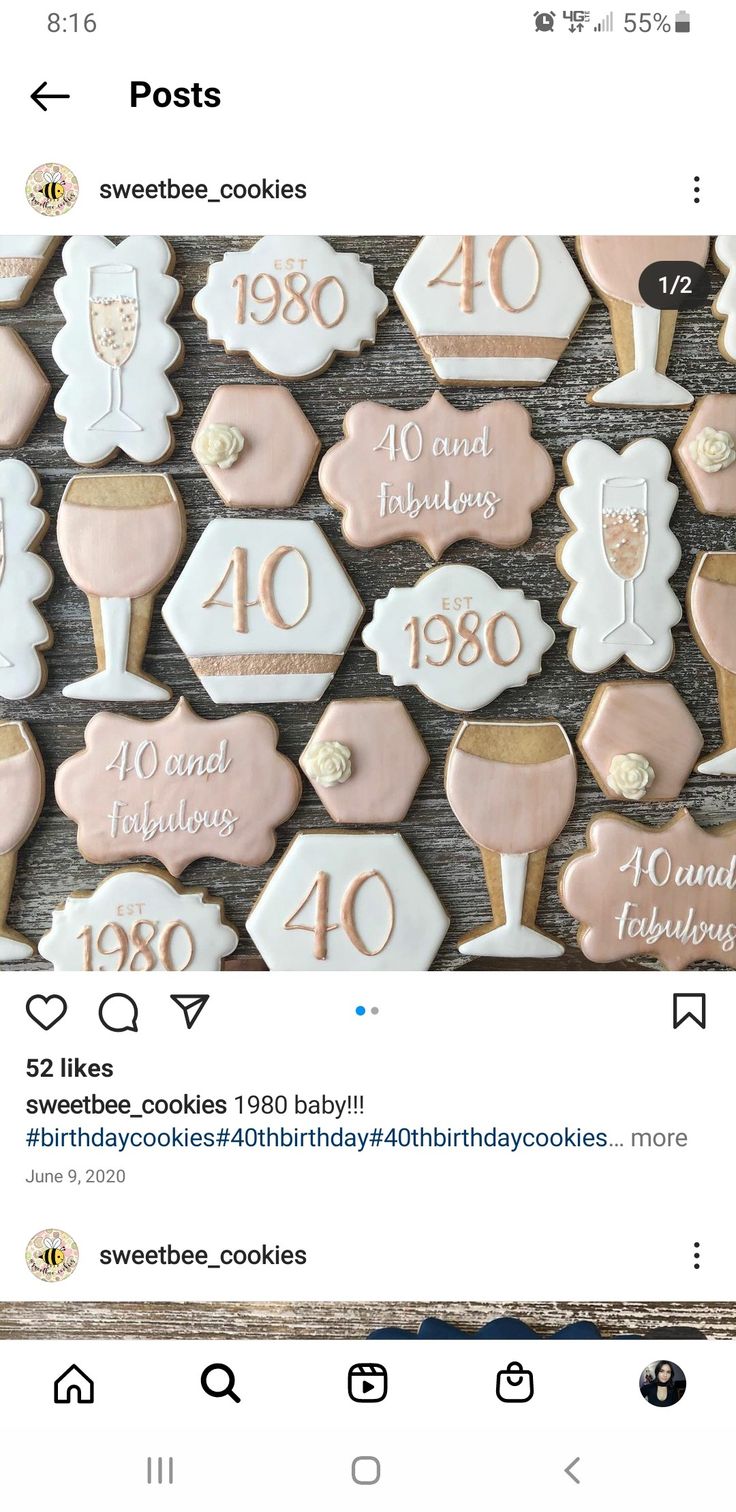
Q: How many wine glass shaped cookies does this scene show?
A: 5